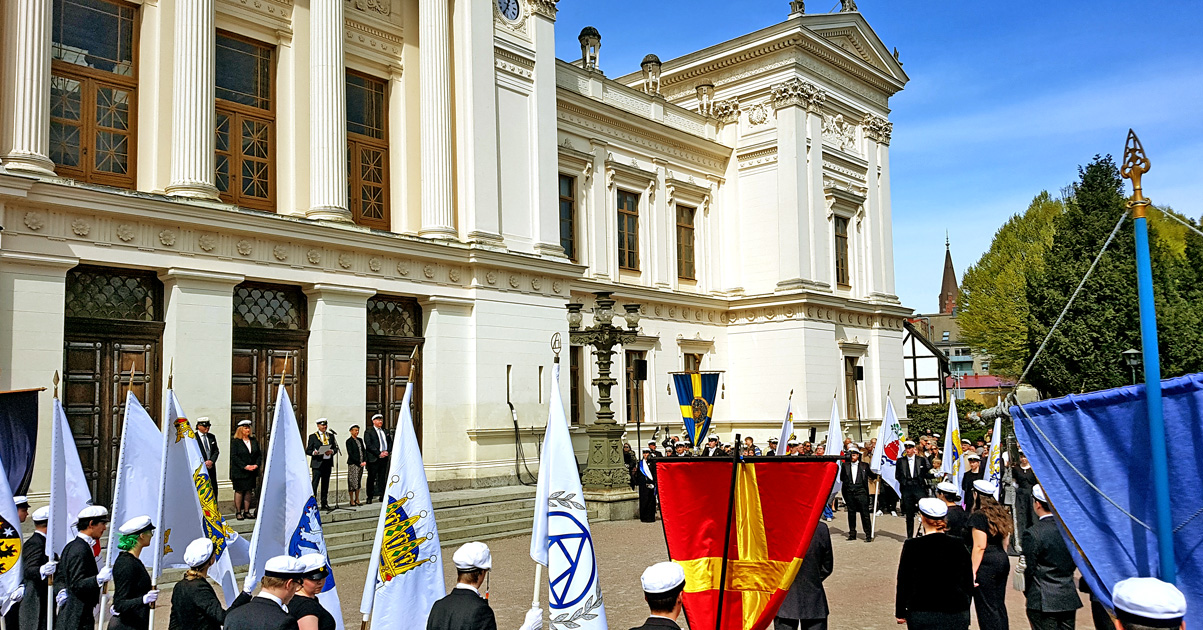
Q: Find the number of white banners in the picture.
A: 12